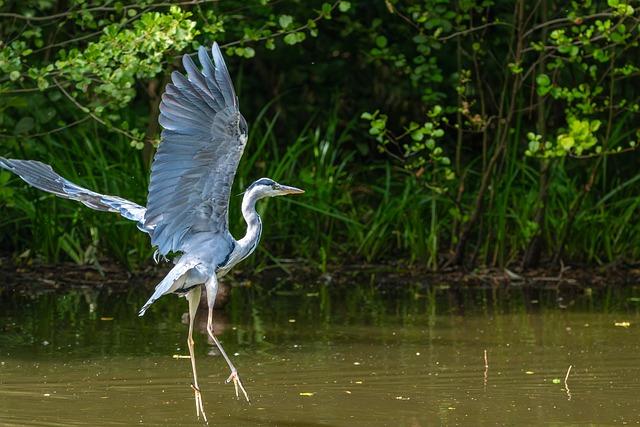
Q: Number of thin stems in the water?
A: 2